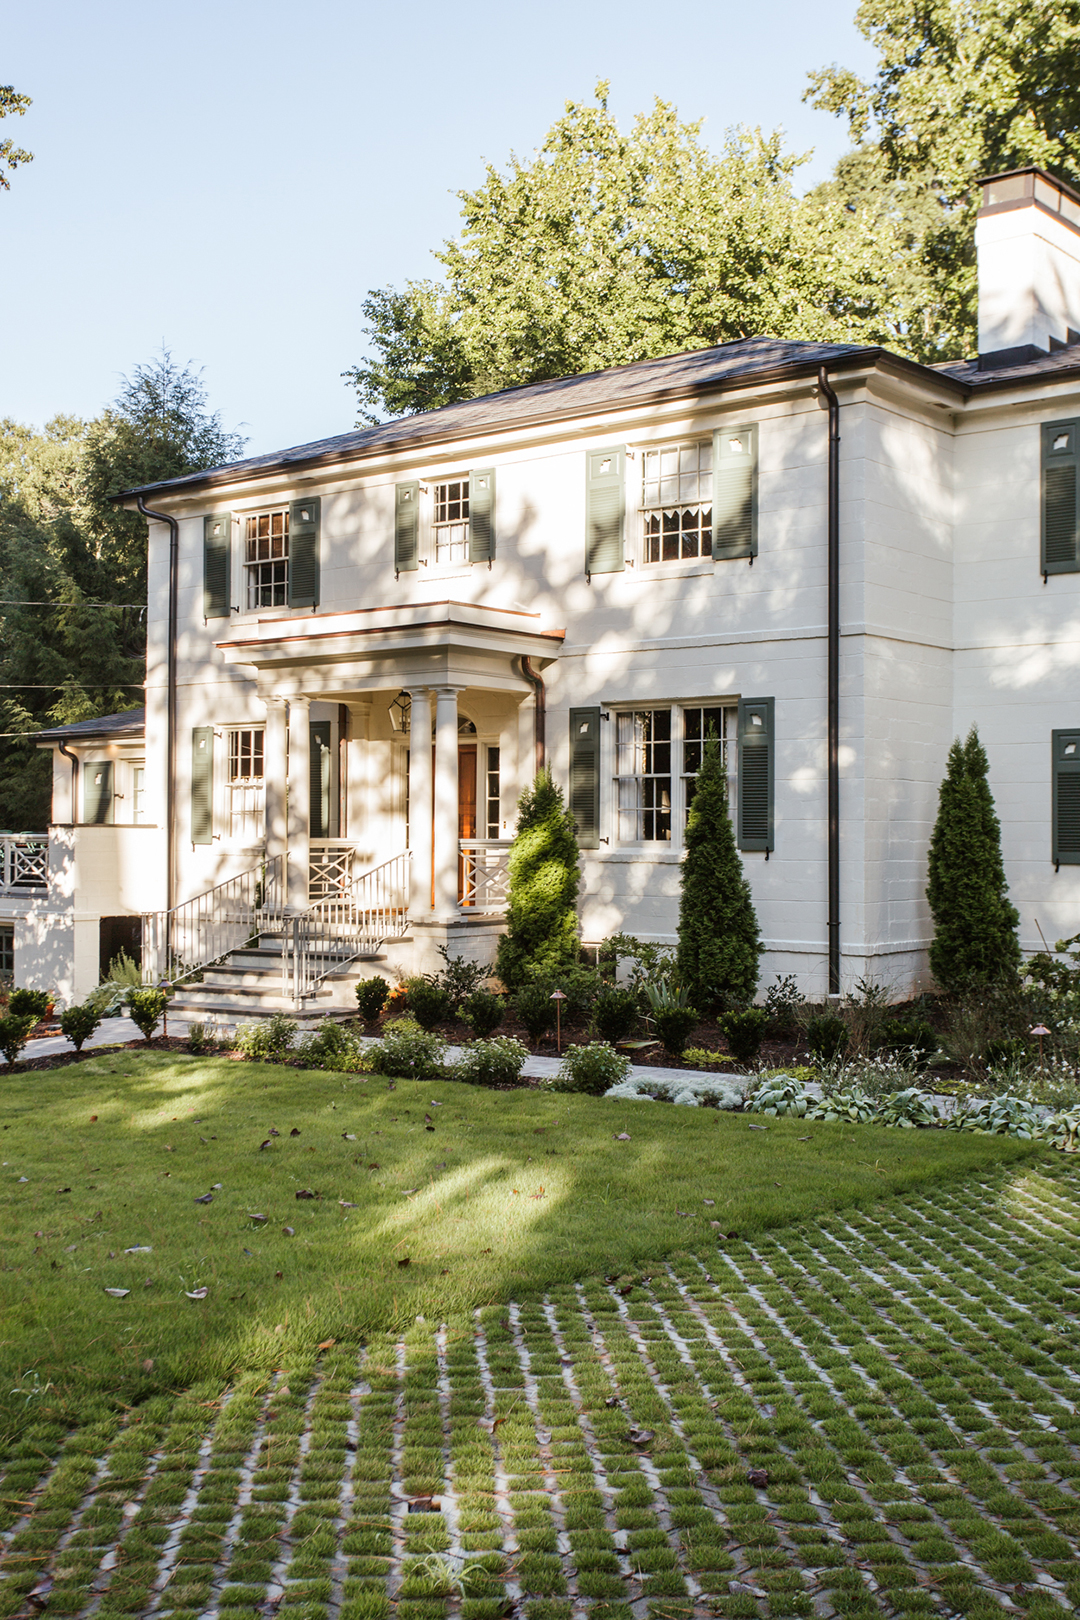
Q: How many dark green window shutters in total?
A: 13